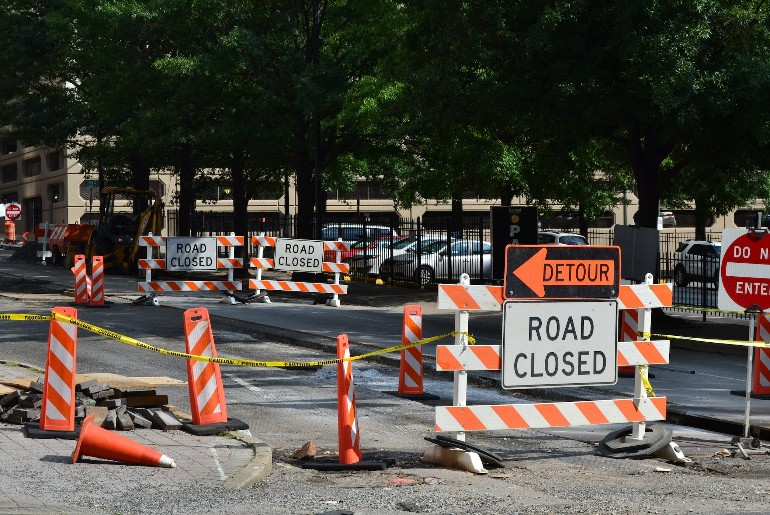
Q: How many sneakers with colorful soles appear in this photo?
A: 0